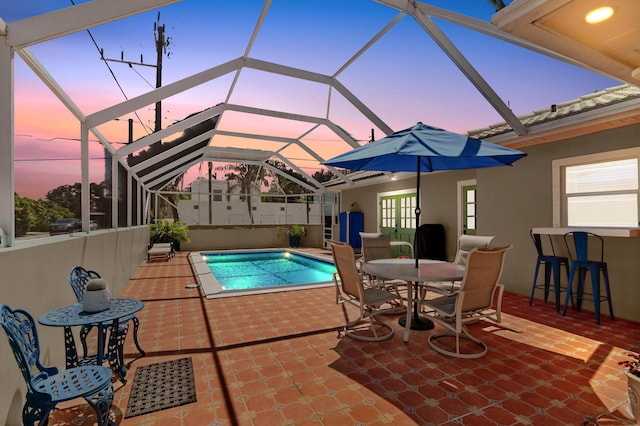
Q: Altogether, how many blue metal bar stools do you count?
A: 2